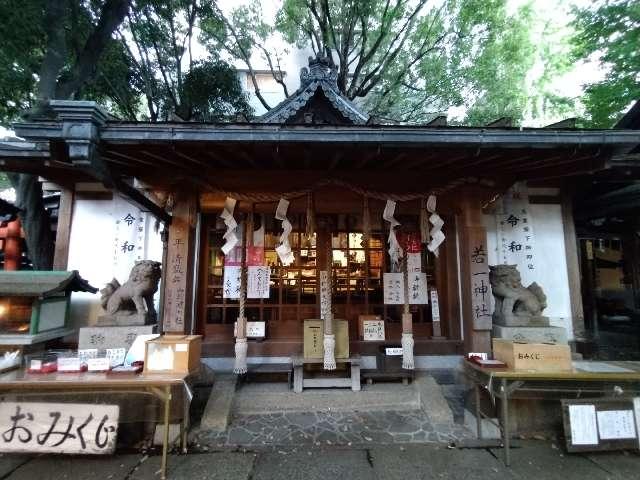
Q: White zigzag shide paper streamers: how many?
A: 4